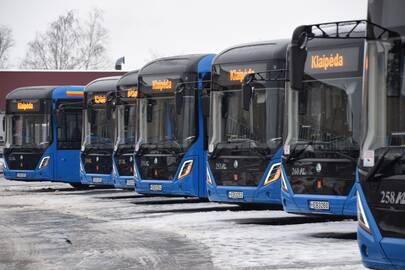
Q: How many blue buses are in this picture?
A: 7